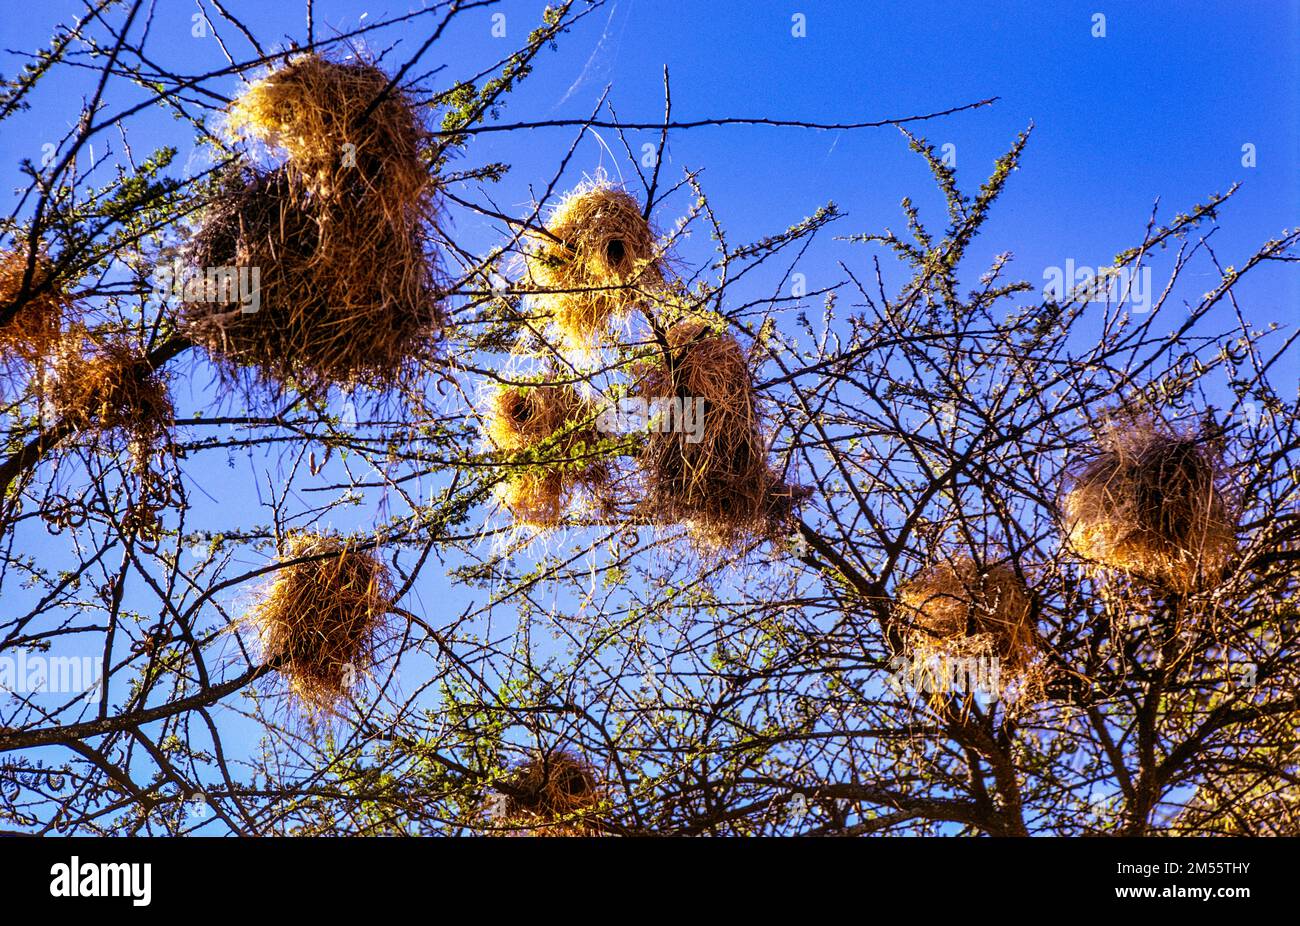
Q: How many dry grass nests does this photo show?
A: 10